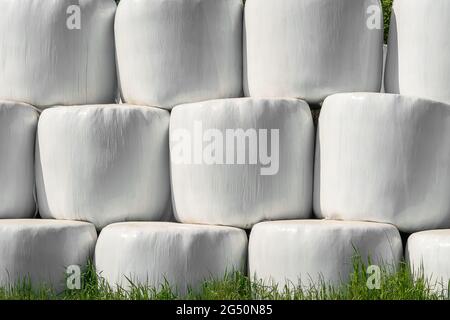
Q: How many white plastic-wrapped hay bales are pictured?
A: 12